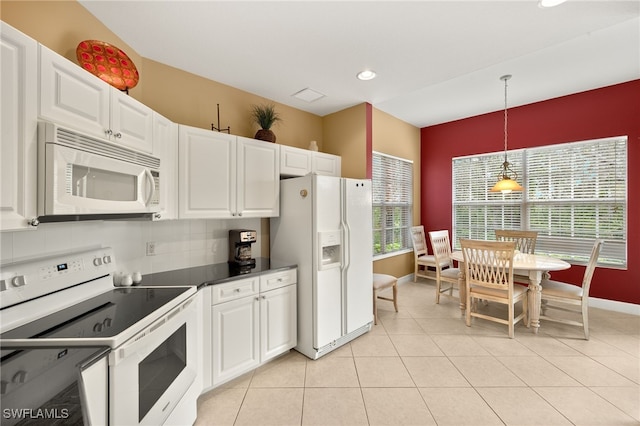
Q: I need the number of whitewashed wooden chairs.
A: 6